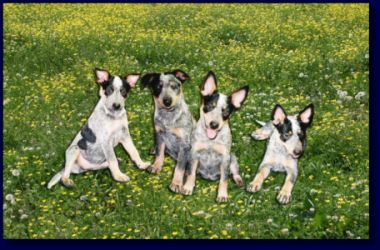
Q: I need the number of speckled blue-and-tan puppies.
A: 4